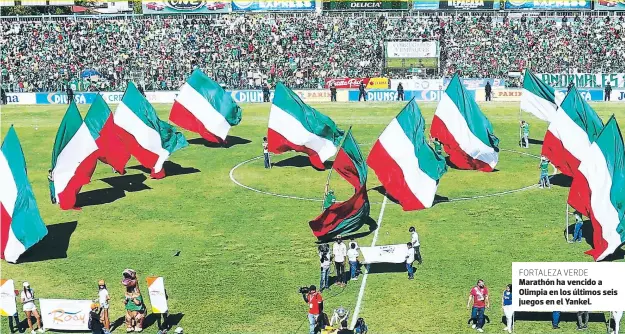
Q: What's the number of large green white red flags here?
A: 12